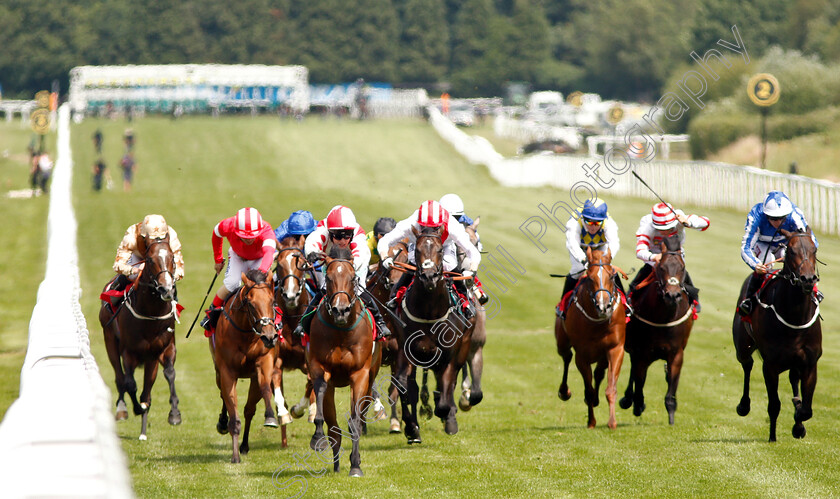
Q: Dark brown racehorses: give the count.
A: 4